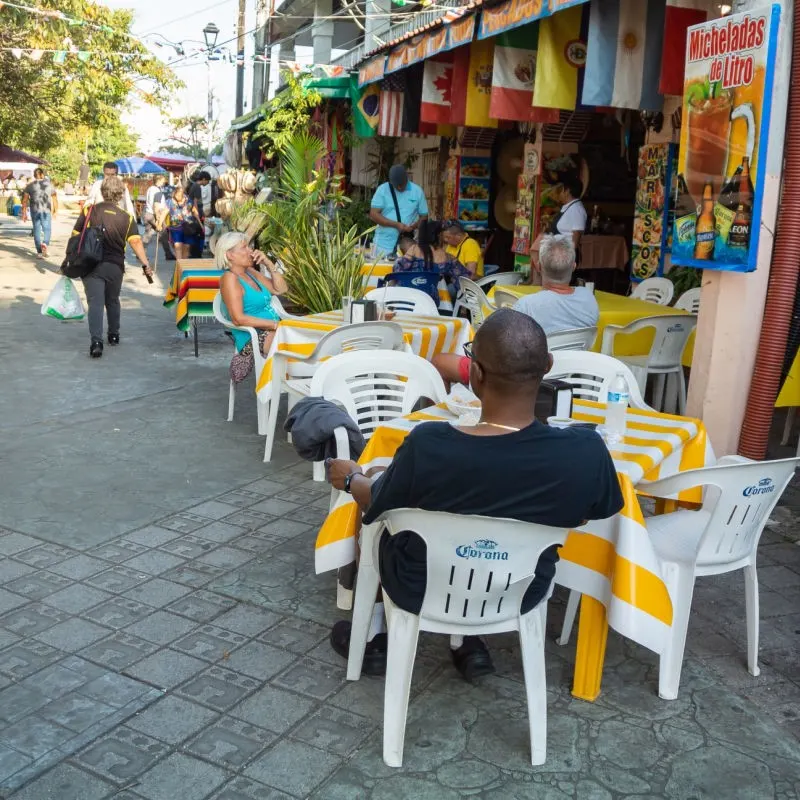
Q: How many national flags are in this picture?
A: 9